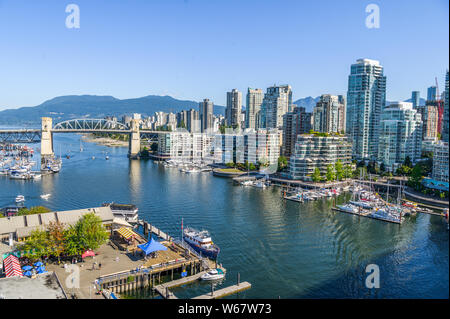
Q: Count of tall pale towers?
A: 2